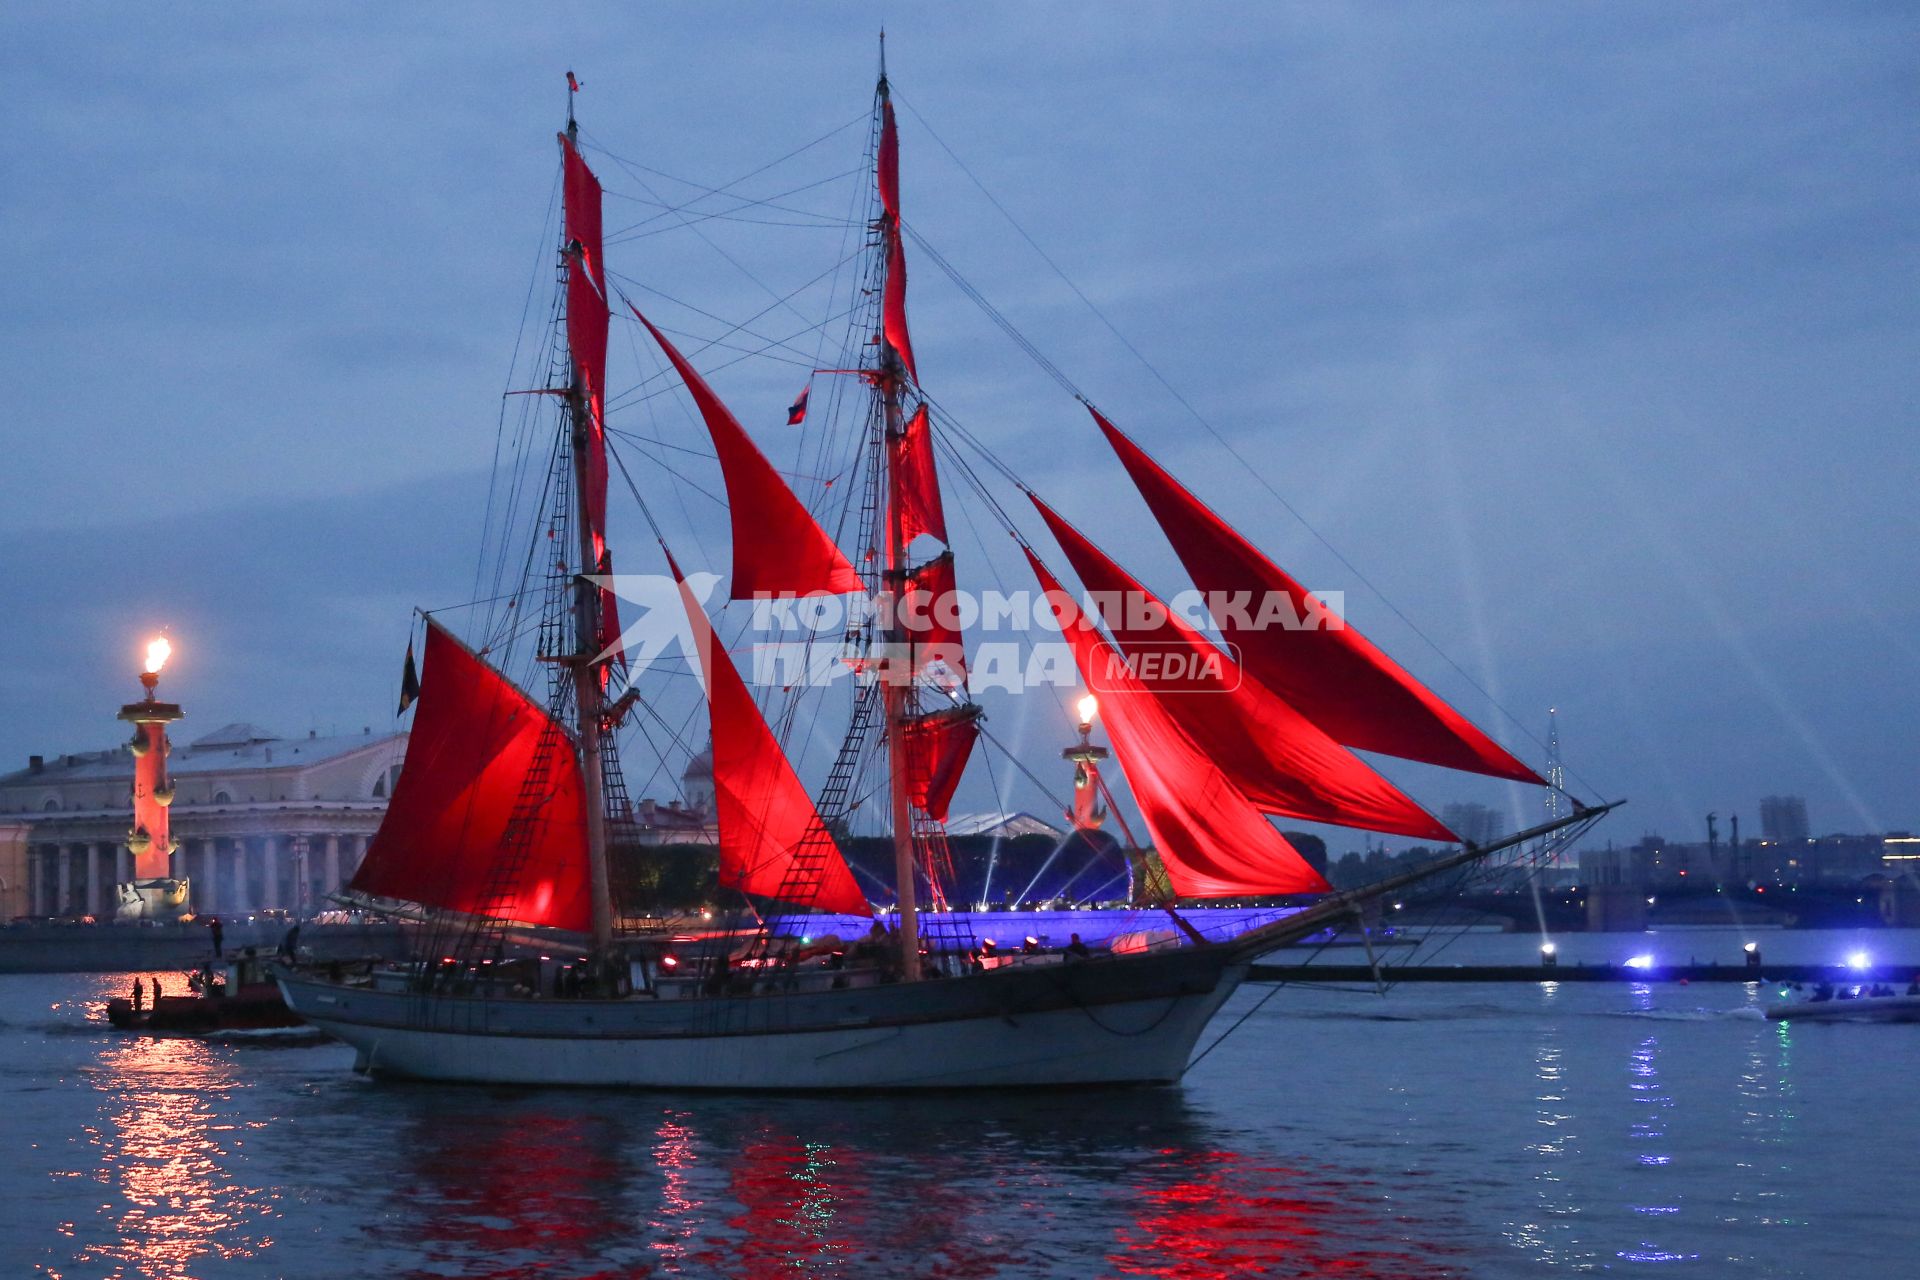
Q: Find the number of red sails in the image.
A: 15